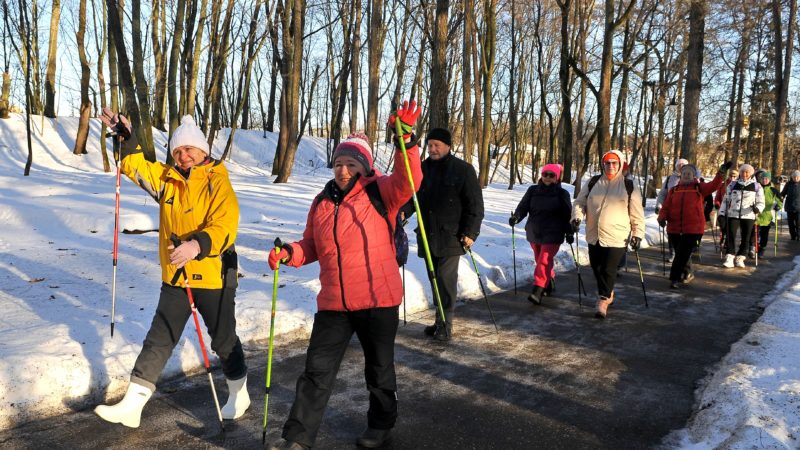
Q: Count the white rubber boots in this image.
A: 2